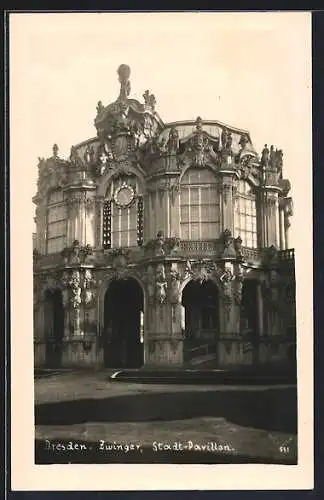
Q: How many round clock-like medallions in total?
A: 1